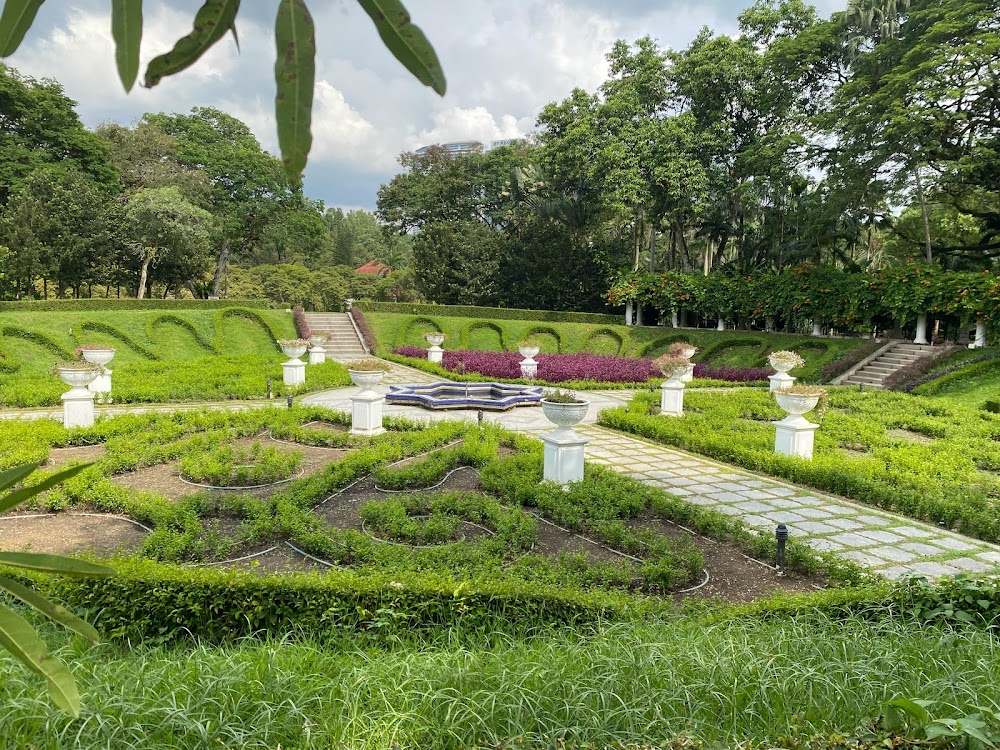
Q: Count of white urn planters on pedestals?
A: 12